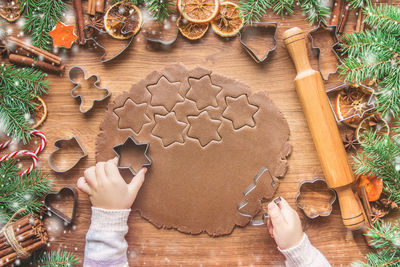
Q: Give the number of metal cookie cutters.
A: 11